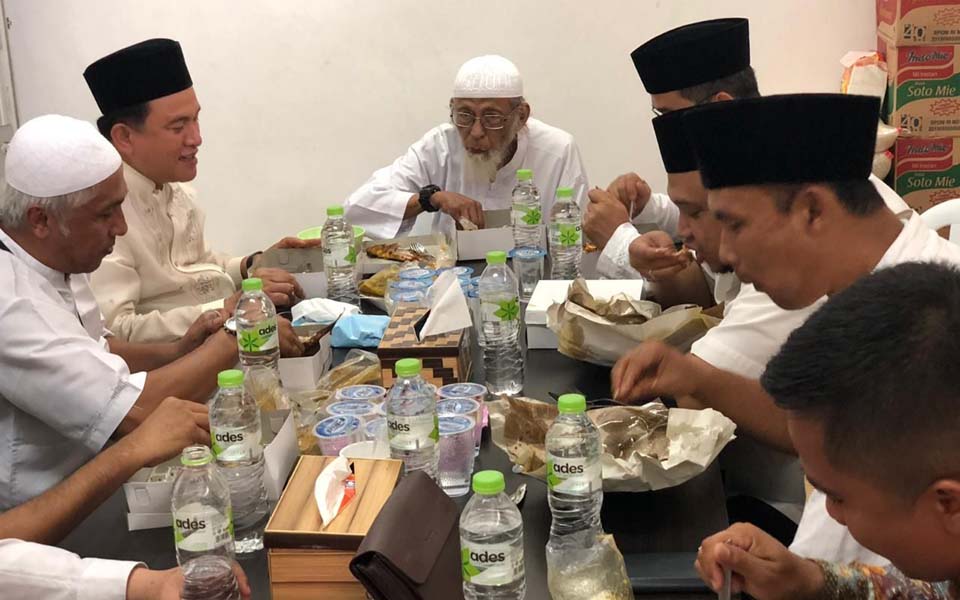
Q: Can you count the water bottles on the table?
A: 10